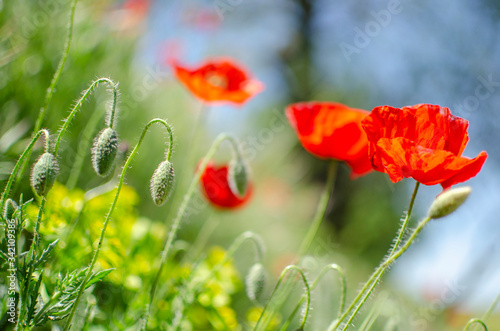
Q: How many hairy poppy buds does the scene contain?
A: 7